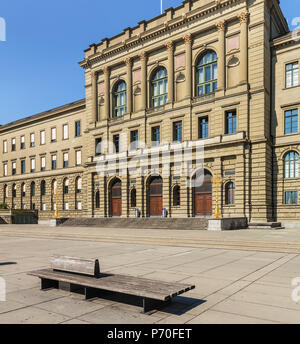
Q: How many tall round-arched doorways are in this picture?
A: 3